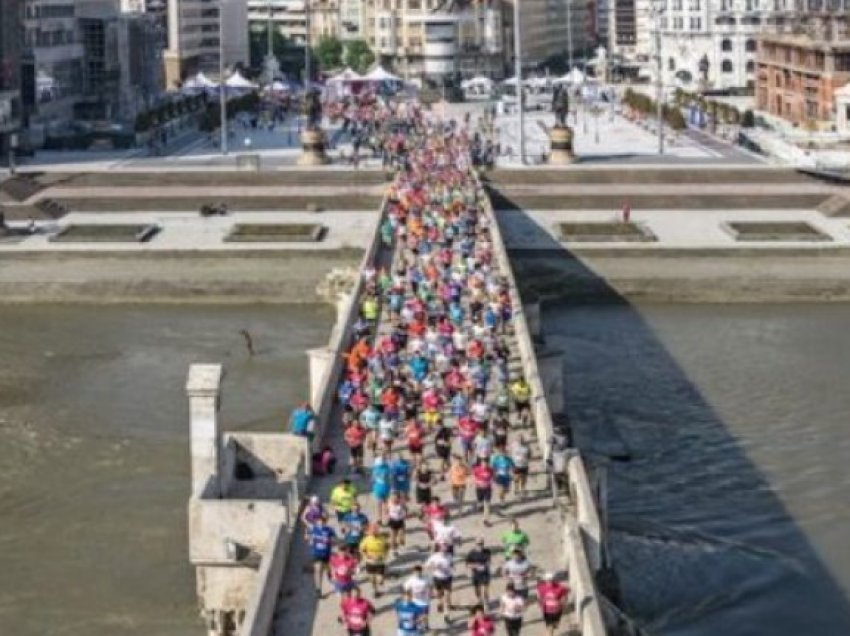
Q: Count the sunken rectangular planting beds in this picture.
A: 4